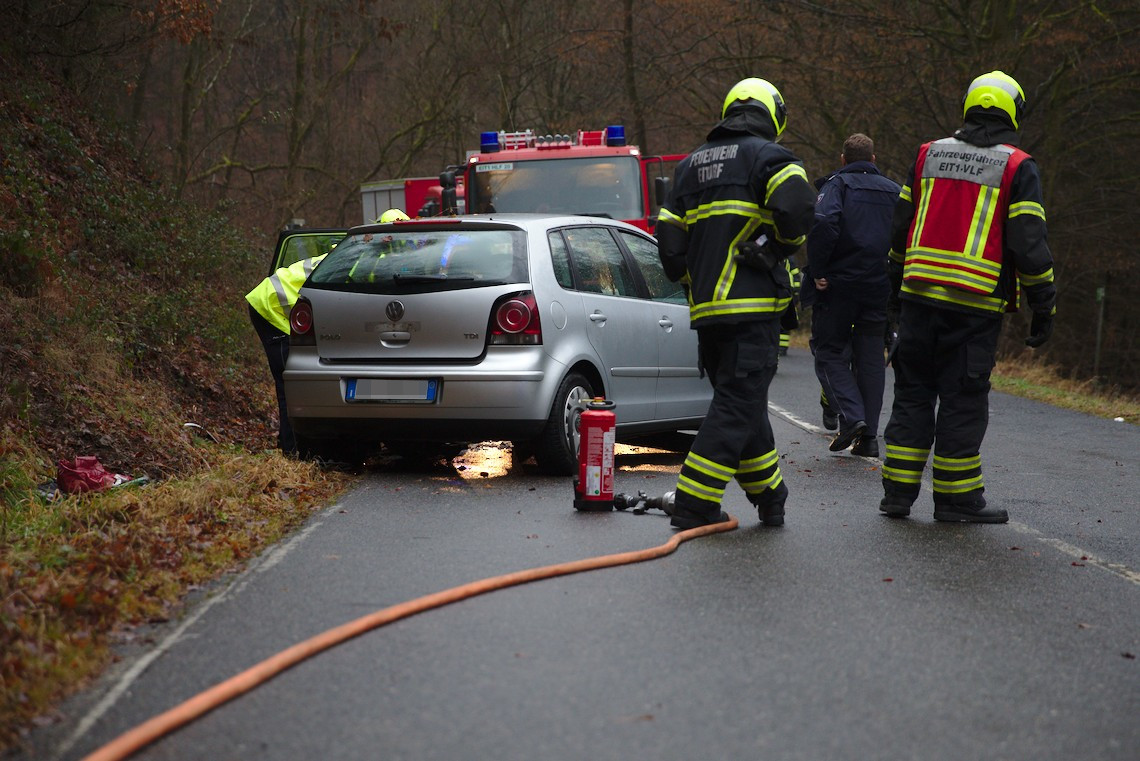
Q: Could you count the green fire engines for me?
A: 0